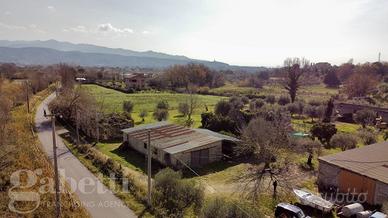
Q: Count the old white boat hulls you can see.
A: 1